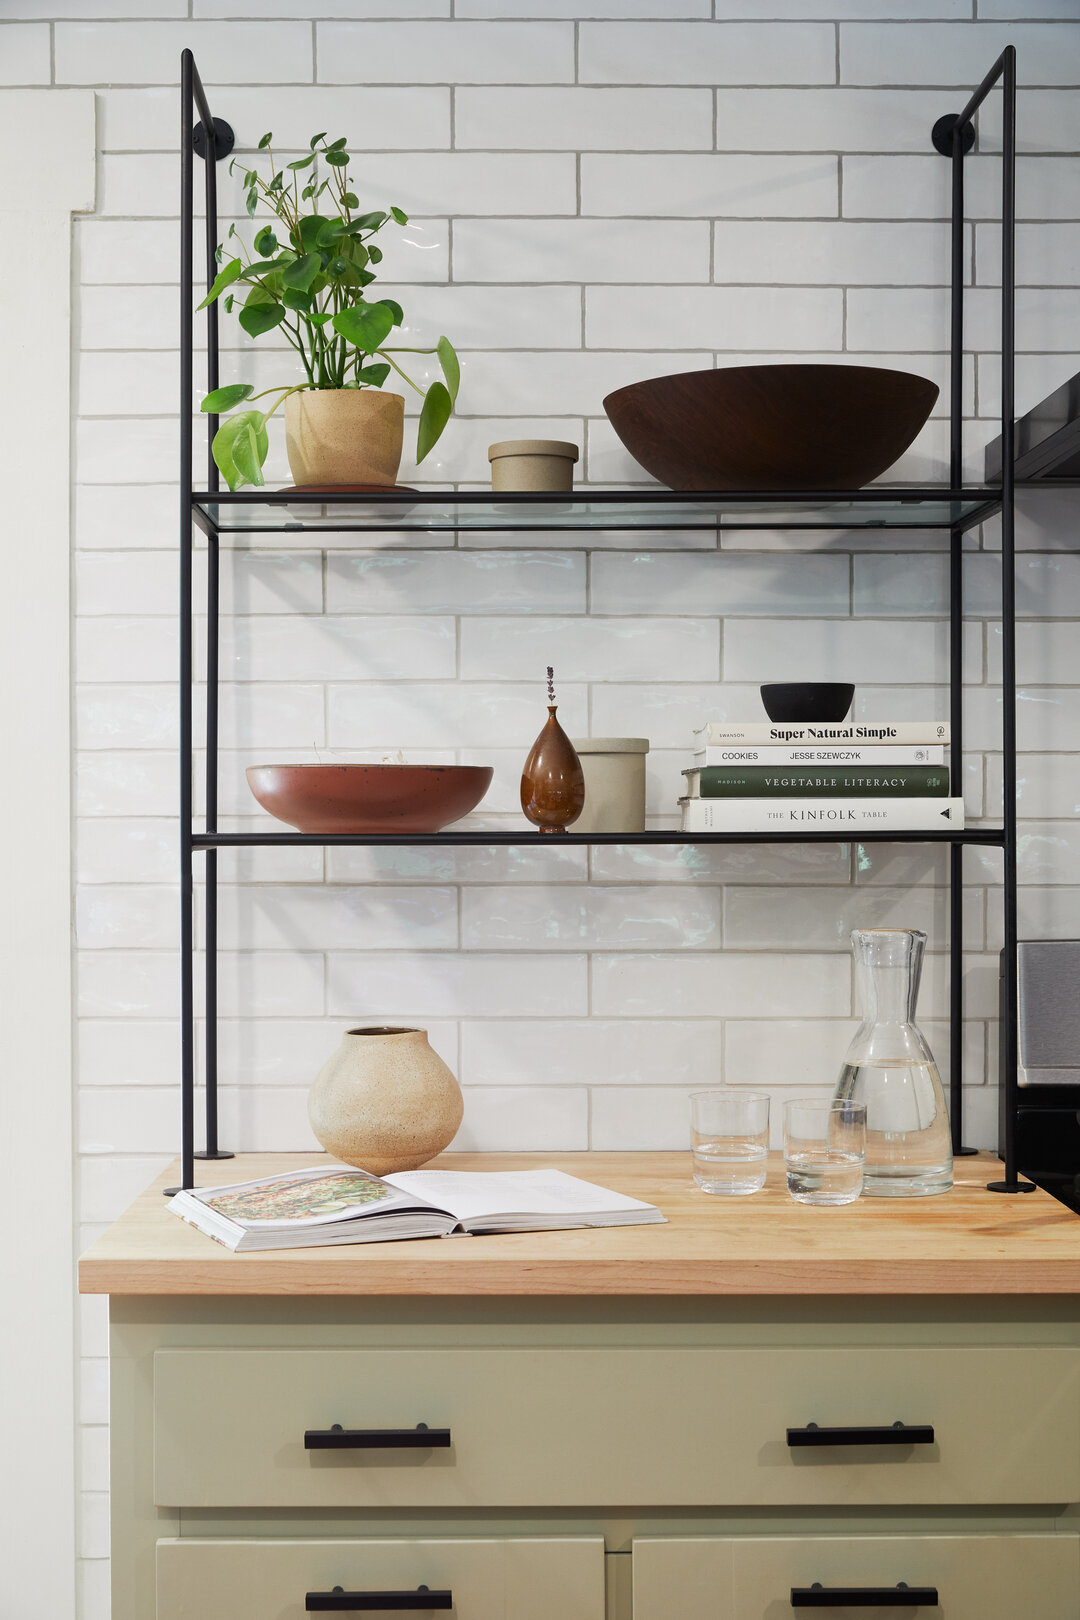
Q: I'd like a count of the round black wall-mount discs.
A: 2